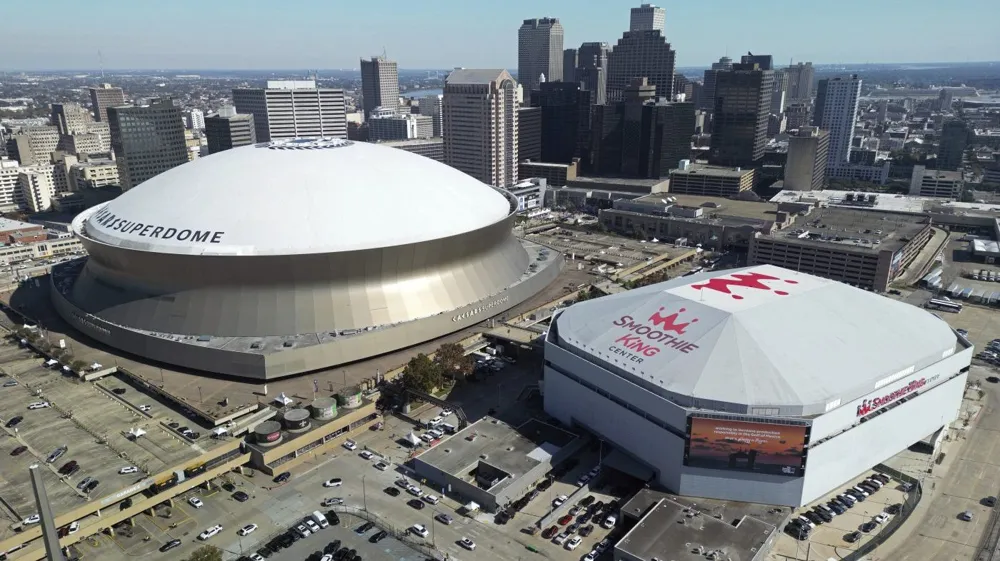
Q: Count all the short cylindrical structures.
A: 4